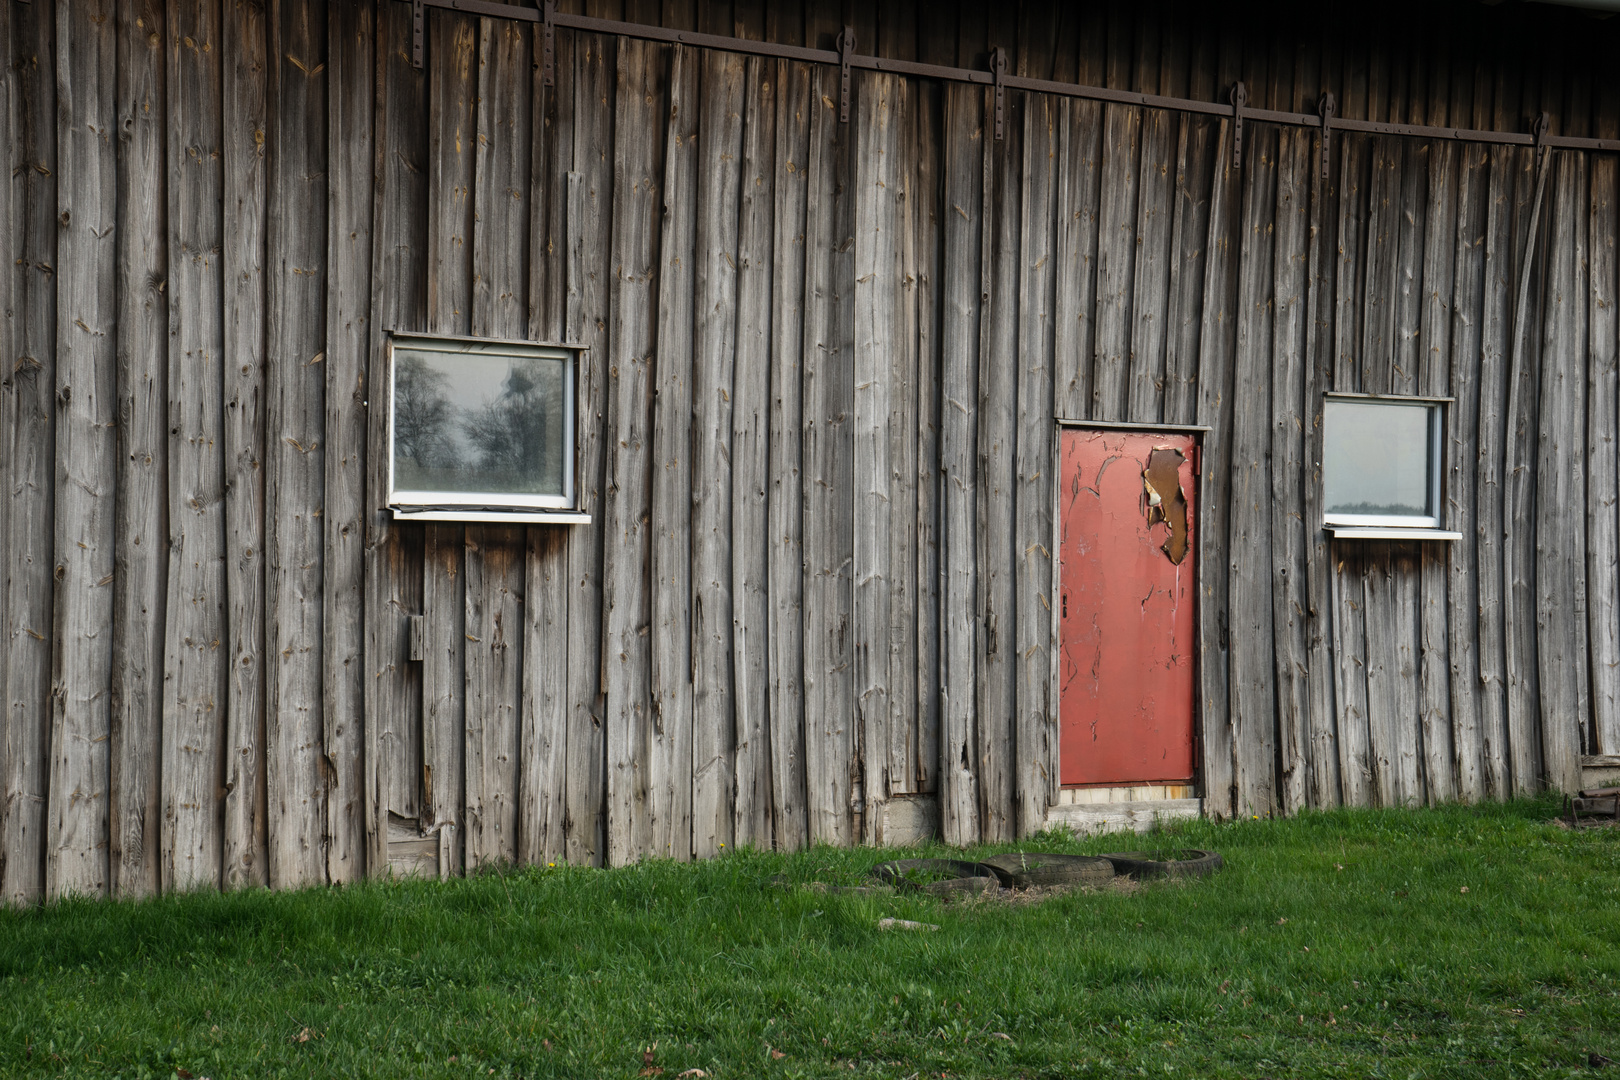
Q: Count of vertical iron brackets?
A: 7